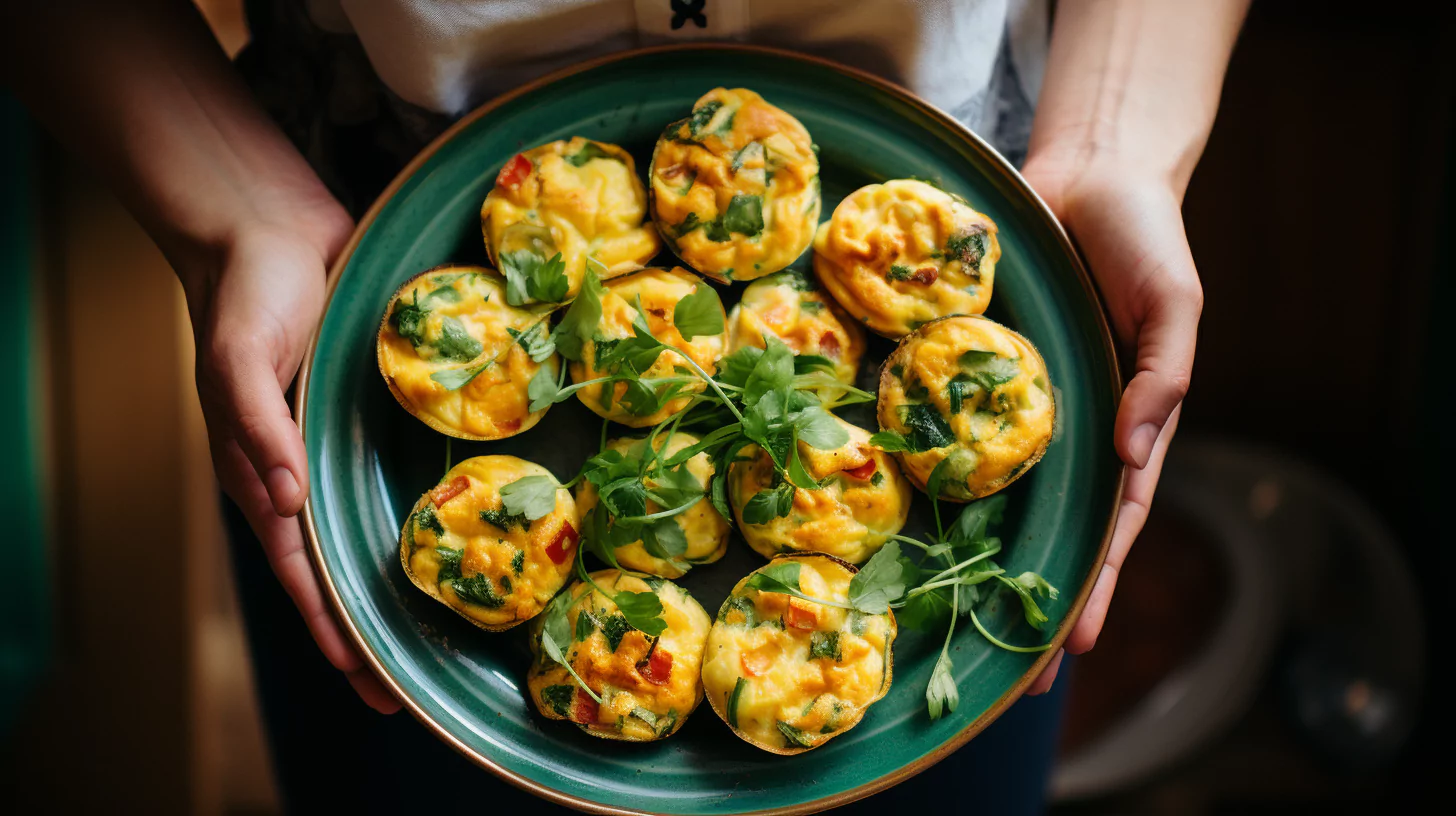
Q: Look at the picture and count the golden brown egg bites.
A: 12